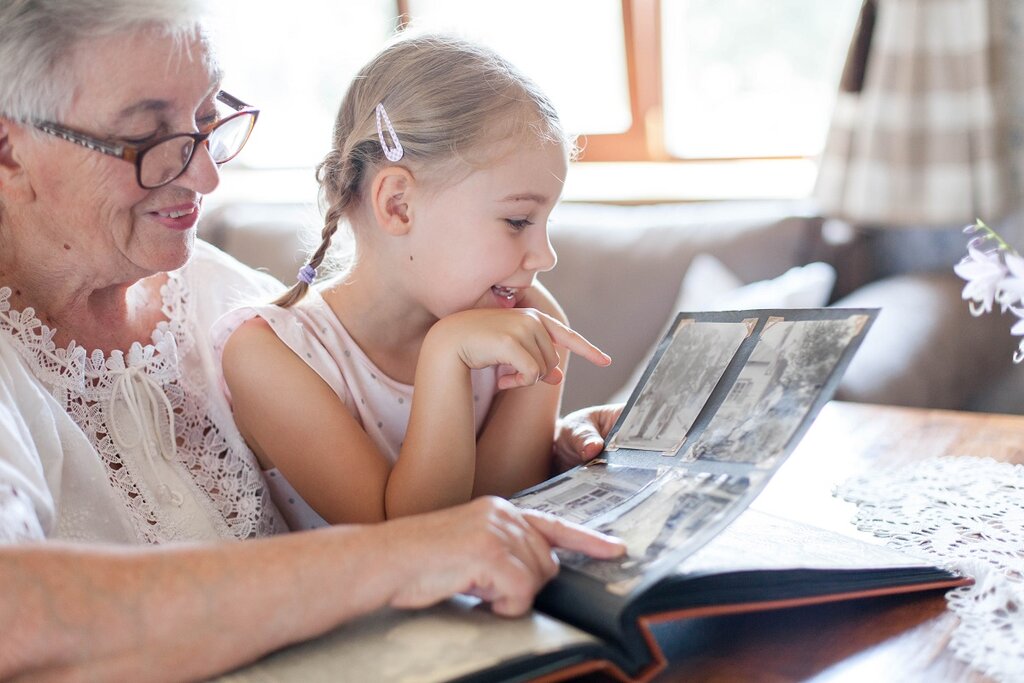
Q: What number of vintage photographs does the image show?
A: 4